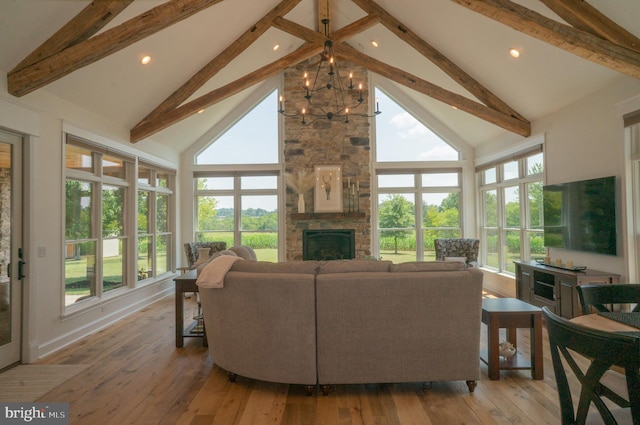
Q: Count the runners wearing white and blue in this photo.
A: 0